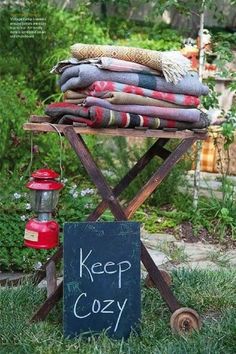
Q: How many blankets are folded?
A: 7